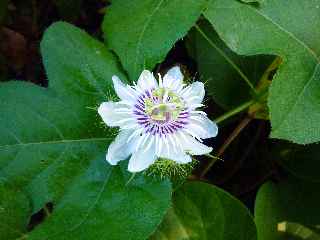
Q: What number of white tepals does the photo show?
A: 10